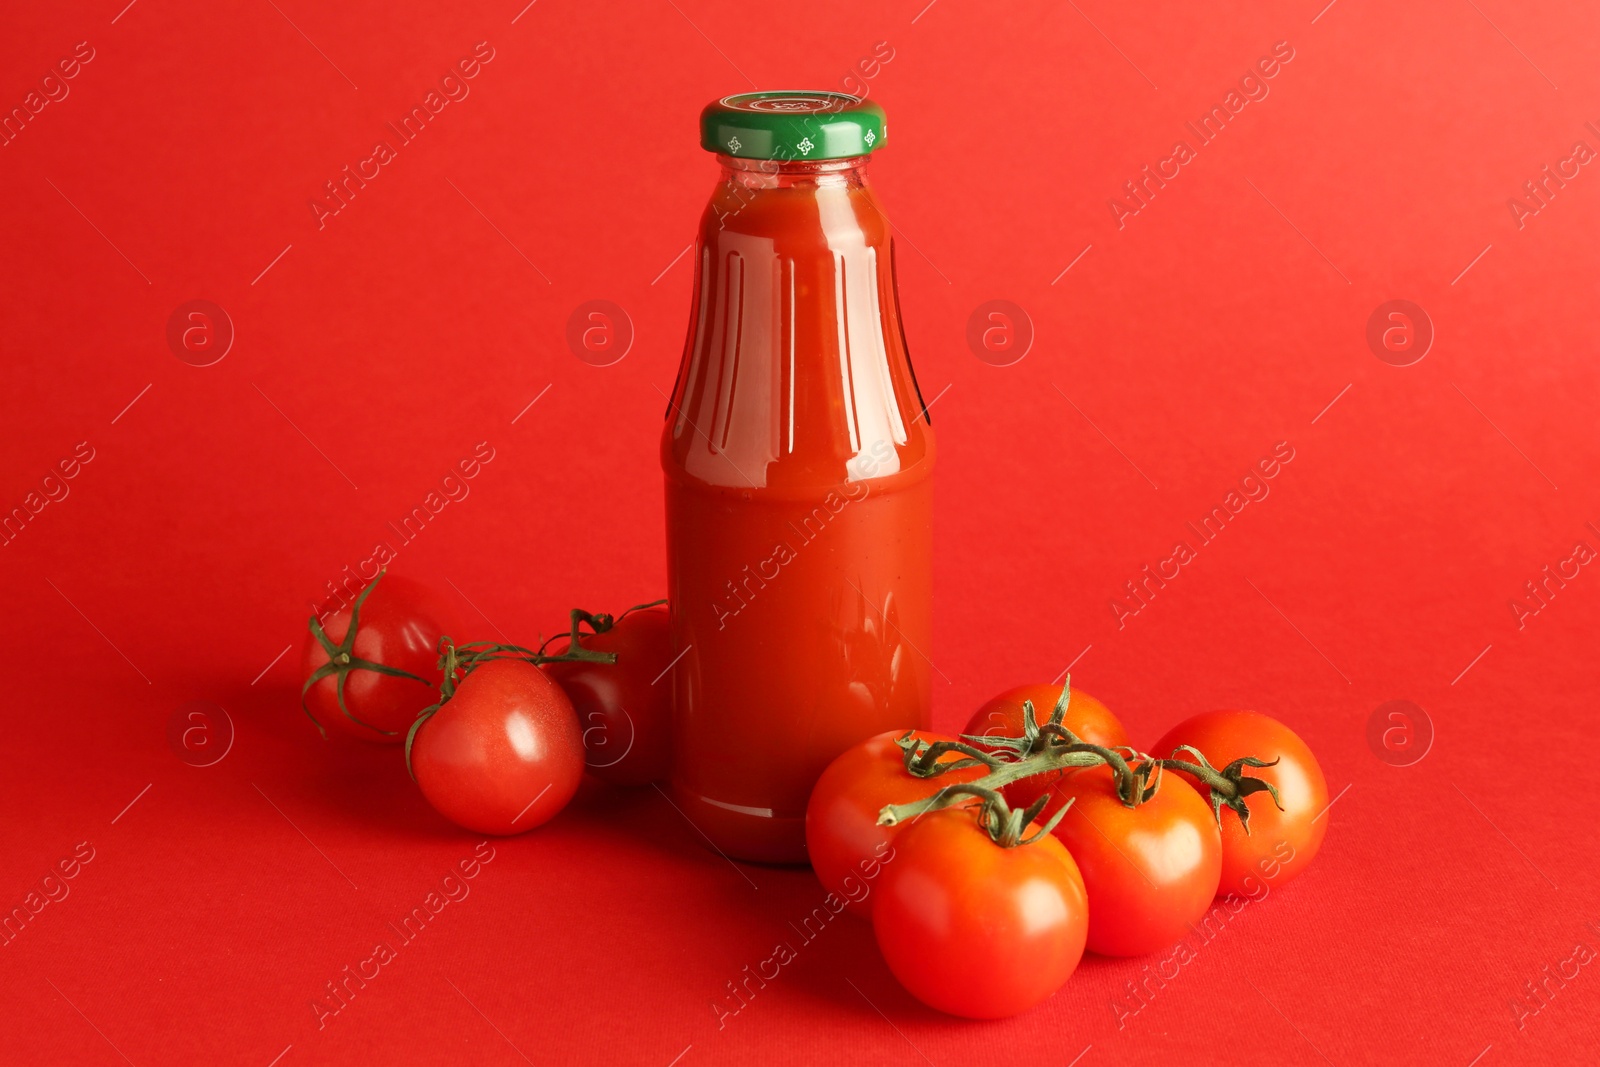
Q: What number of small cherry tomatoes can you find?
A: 8